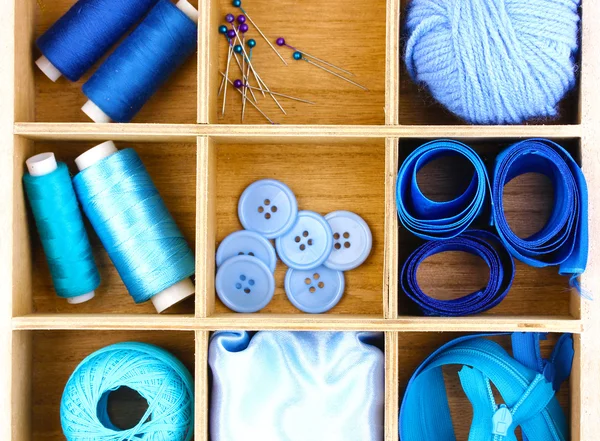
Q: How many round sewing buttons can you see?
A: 6